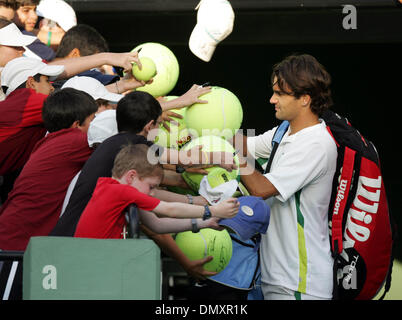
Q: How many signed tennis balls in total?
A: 1